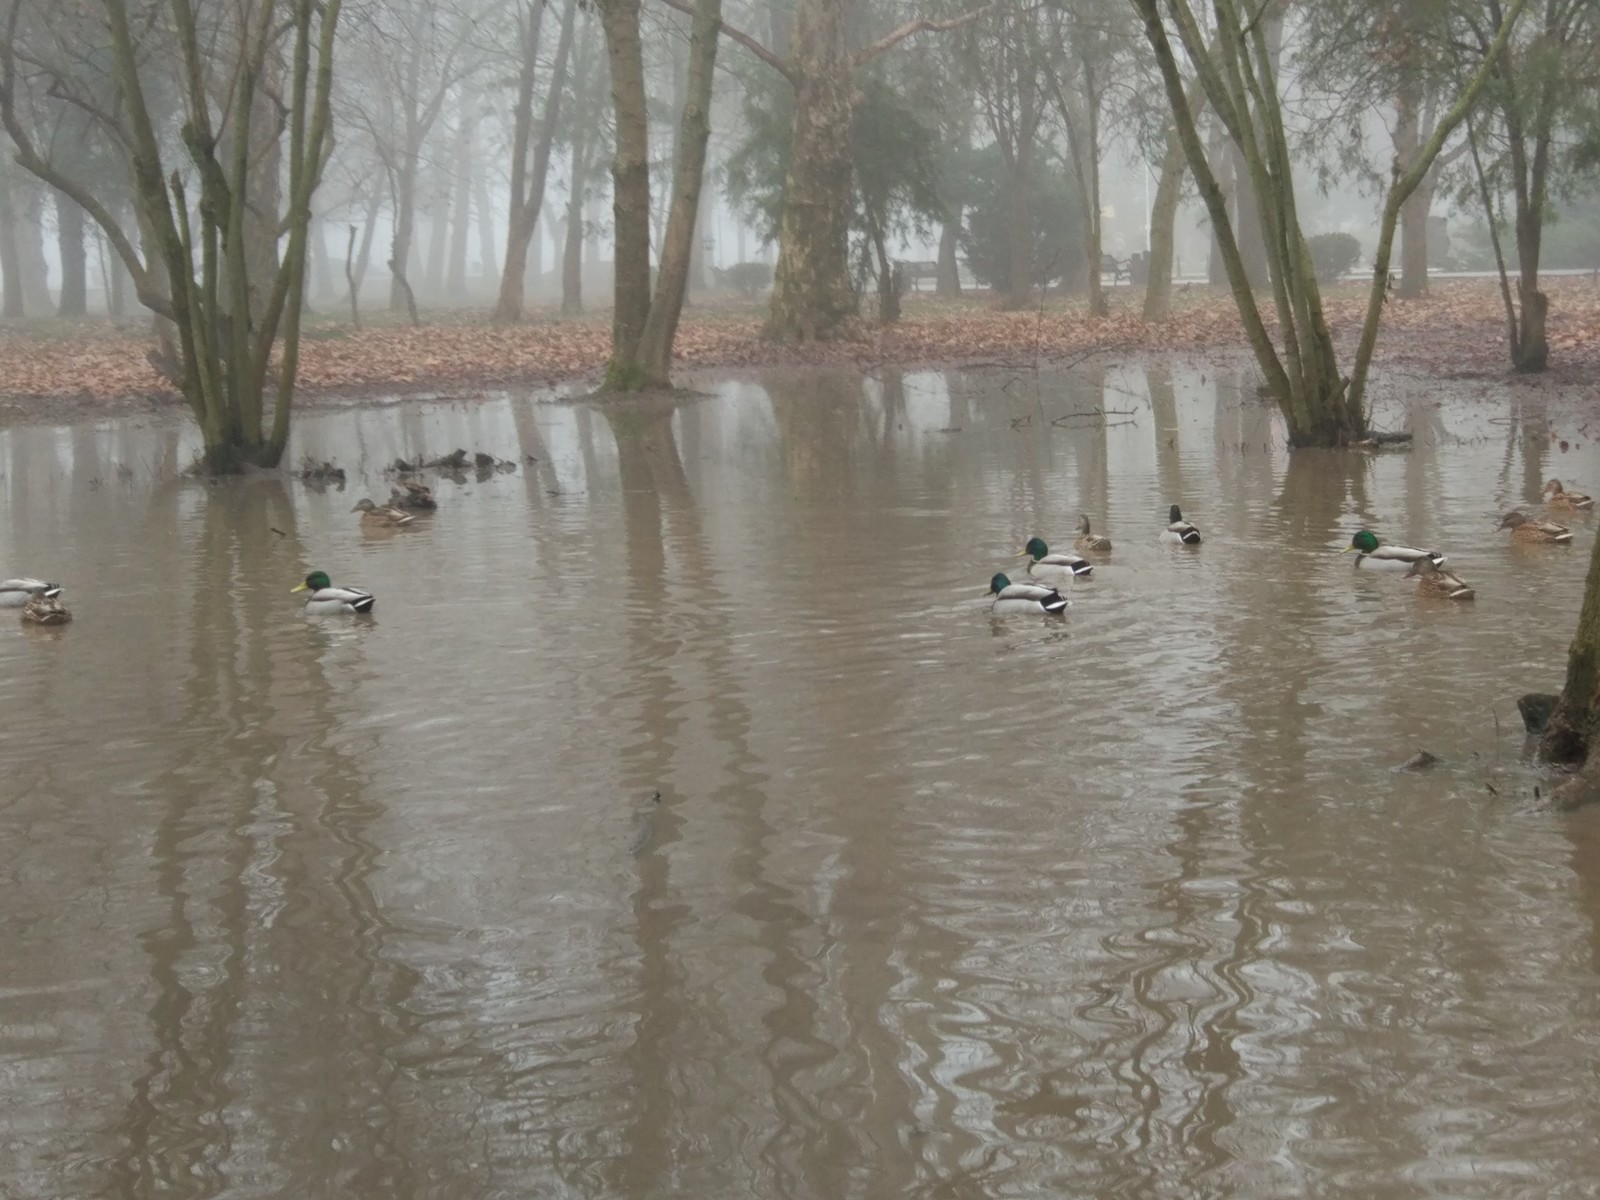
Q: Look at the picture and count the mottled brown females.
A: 6